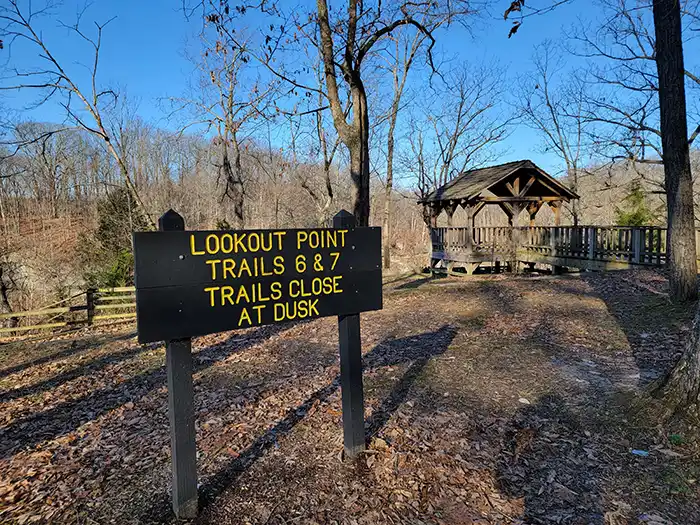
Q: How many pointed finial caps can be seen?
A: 2